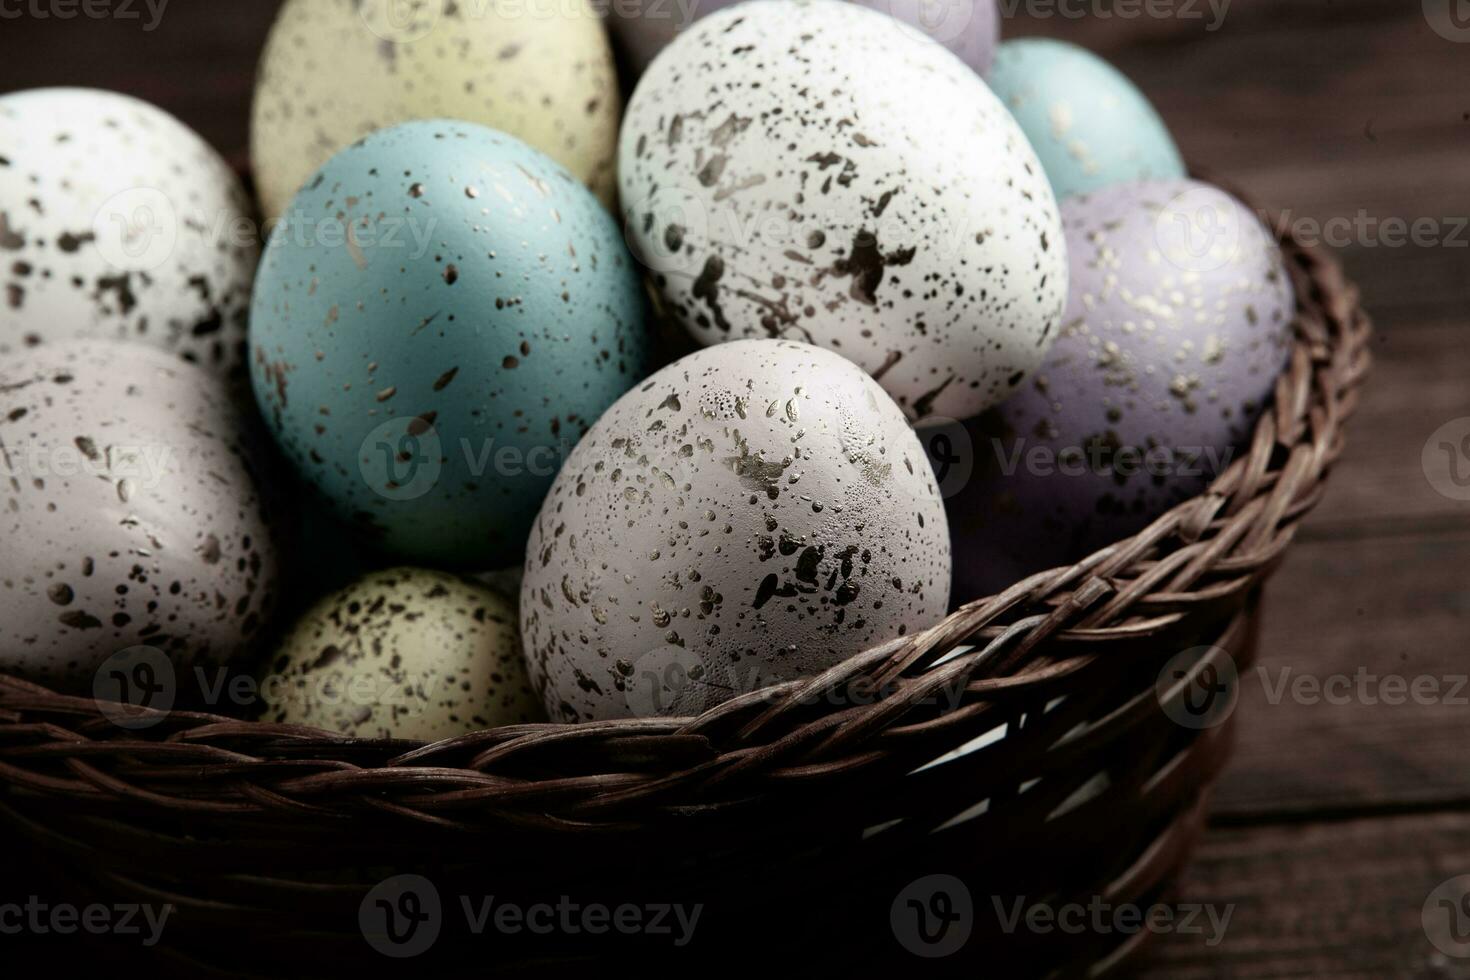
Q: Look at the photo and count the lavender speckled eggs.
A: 2